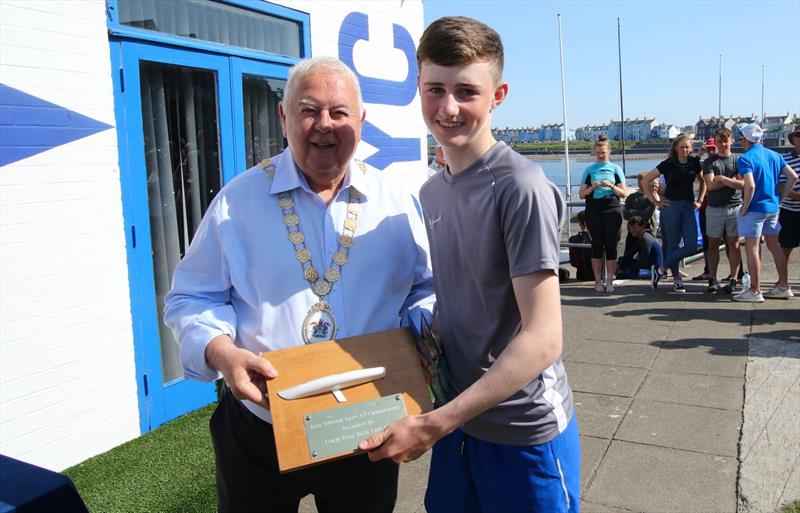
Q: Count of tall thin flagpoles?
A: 4